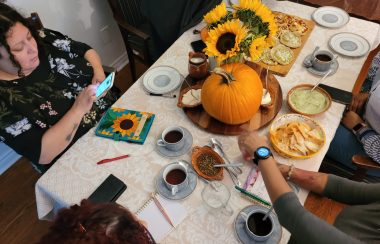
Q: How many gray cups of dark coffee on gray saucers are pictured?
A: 4